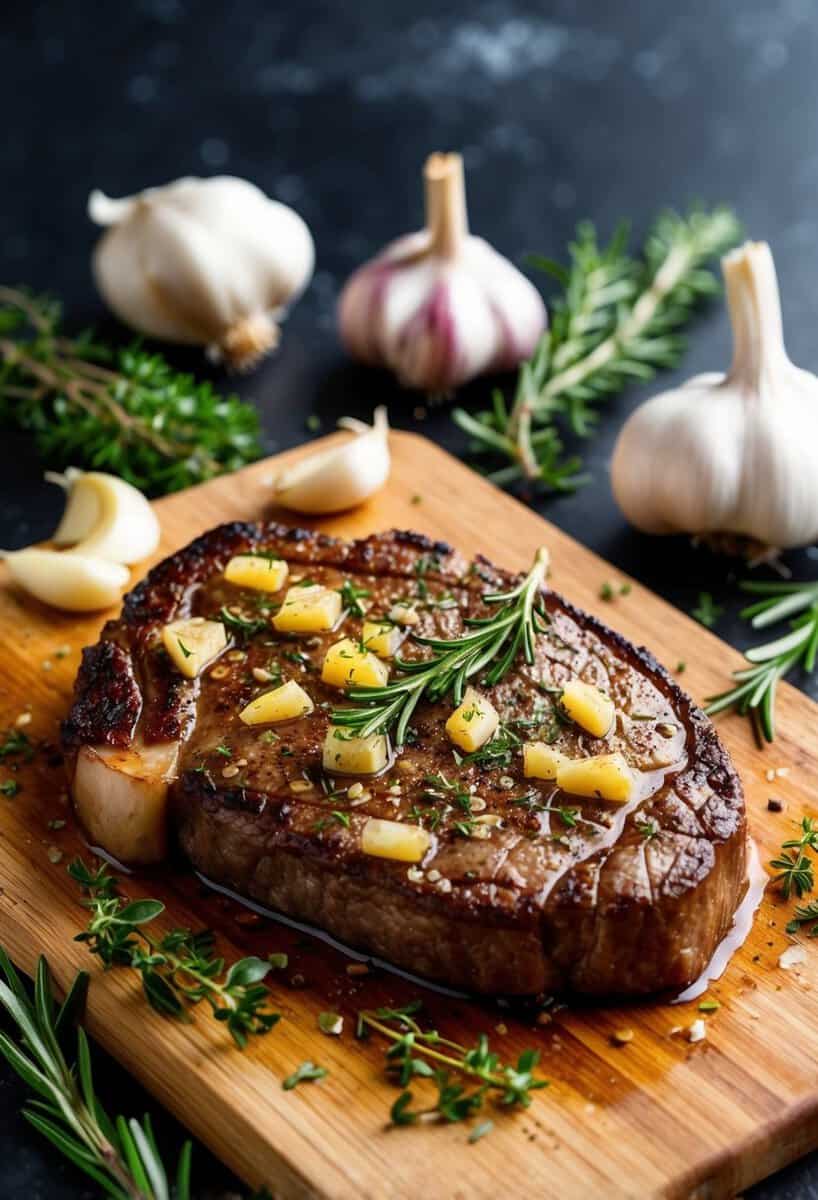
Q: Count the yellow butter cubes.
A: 12